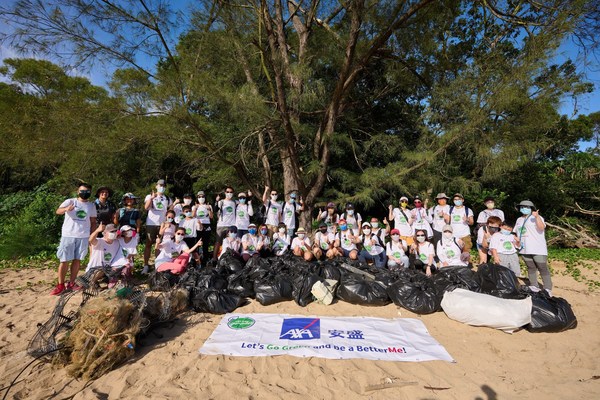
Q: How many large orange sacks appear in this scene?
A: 0